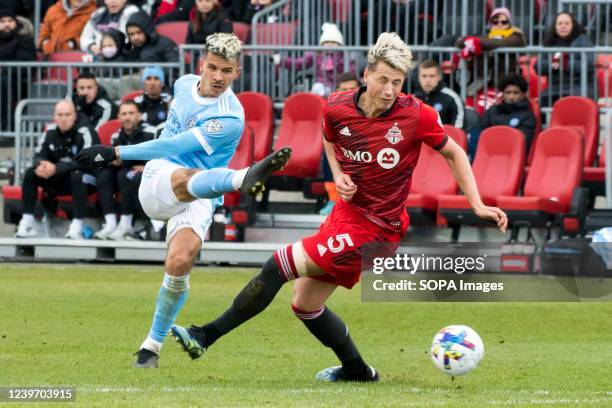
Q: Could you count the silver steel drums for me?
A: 0